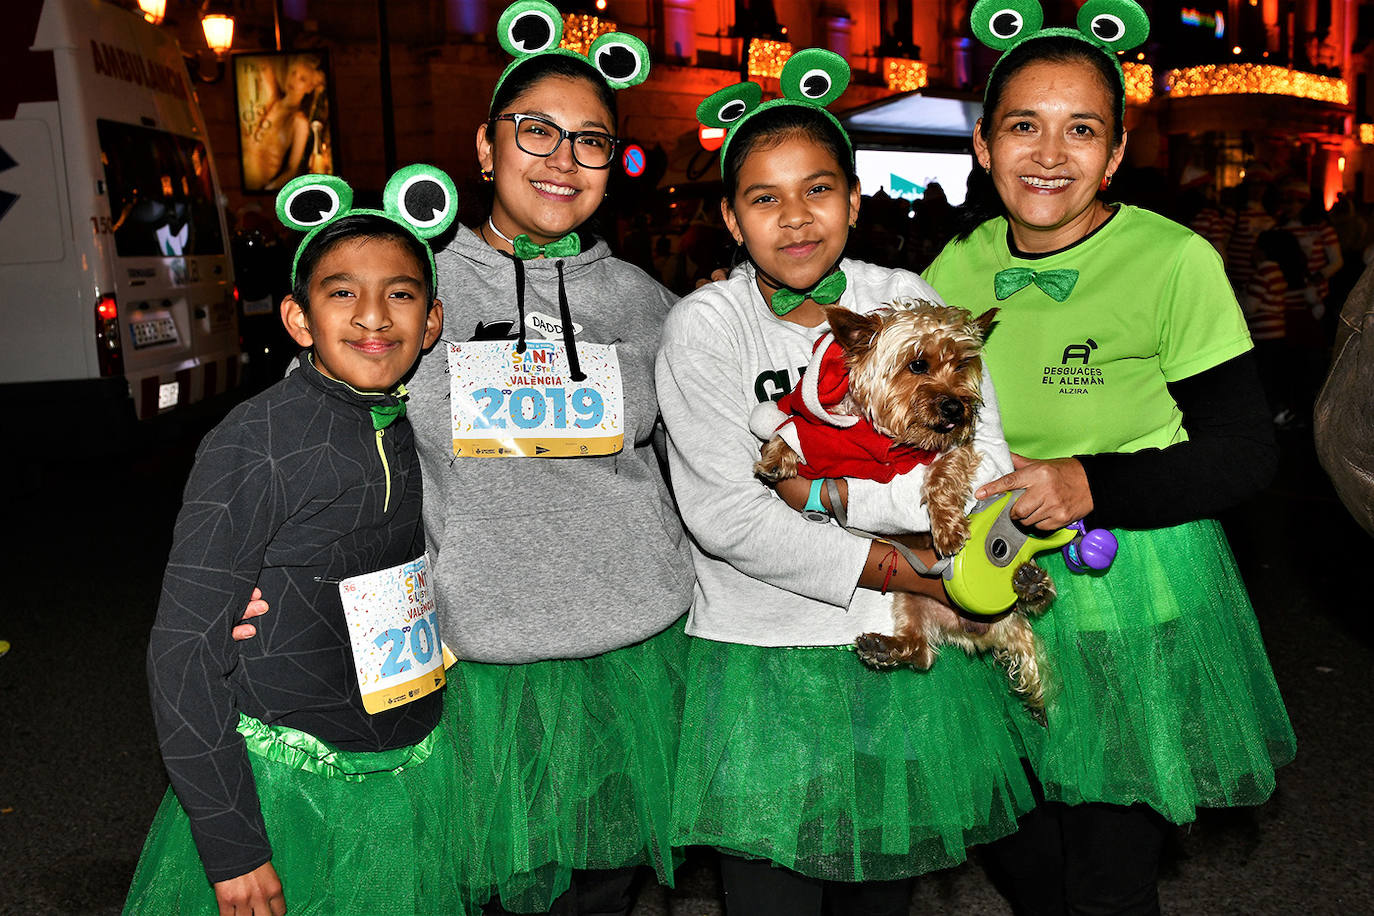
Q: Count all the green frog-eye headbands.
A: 4